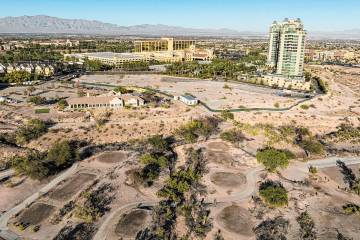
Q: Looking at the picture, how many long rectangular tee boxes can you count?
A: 2